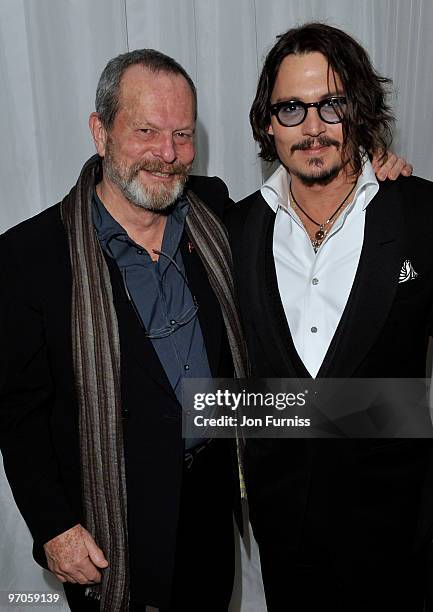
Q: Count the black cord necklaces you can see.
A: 1